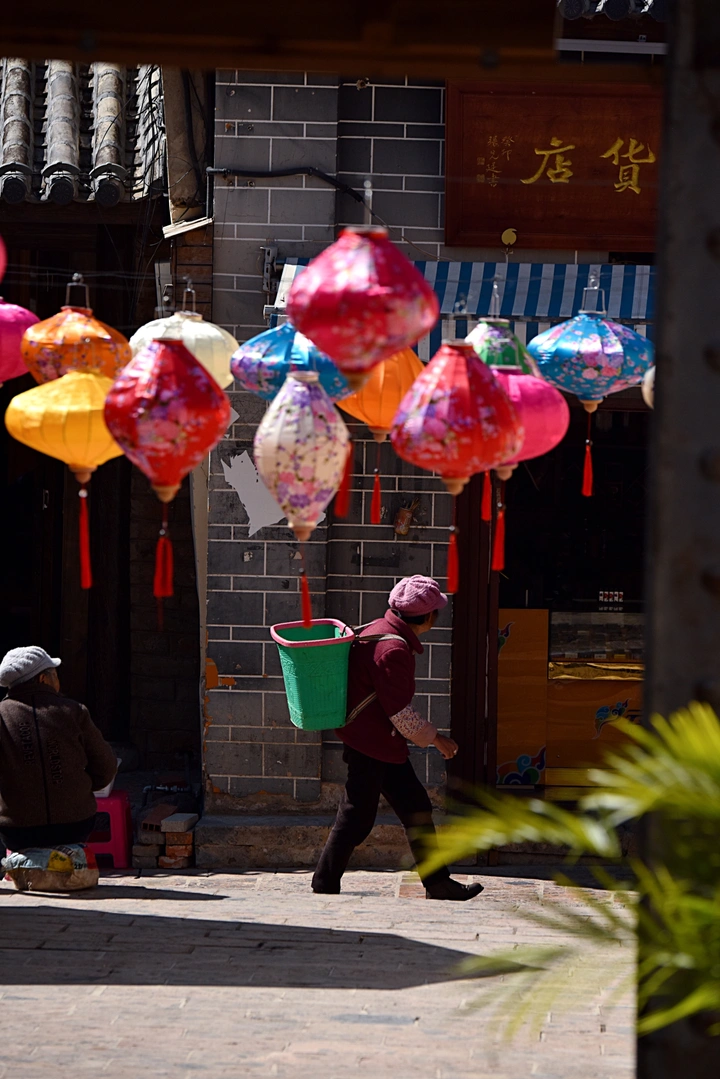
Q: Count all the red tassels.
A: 9